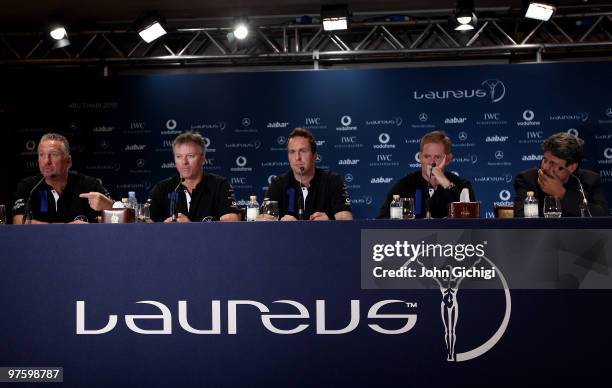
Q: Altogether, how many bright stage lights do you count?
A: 6